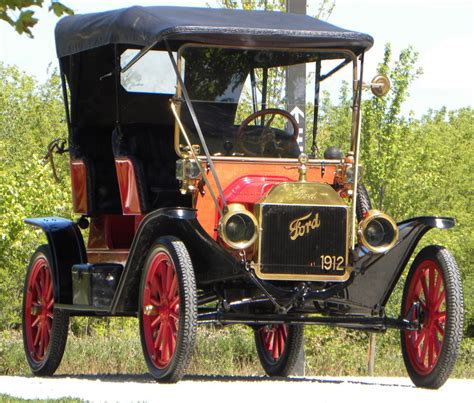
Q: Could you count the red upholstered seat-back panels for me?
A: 2